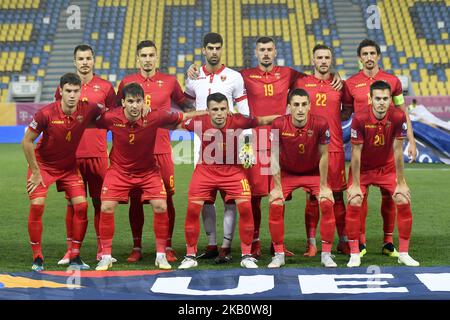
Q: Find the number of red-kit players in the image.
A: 10